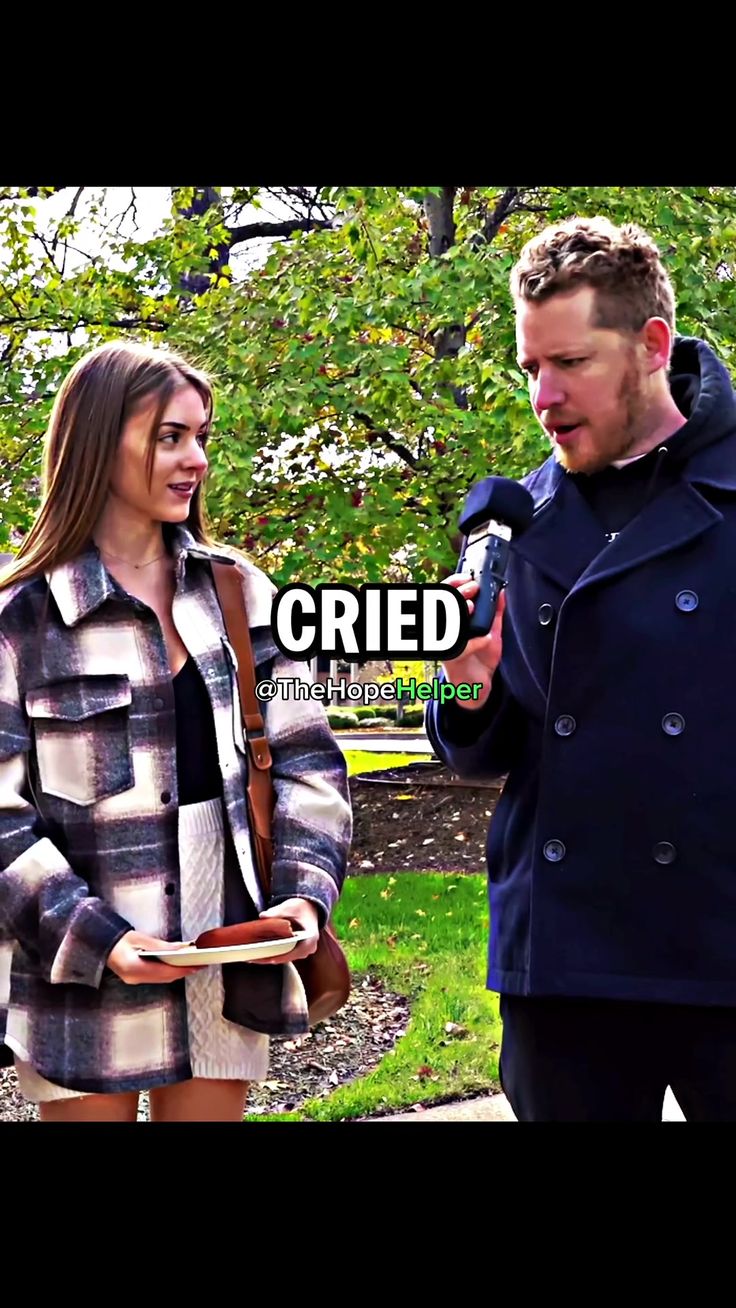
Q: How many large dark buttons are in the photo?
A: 6